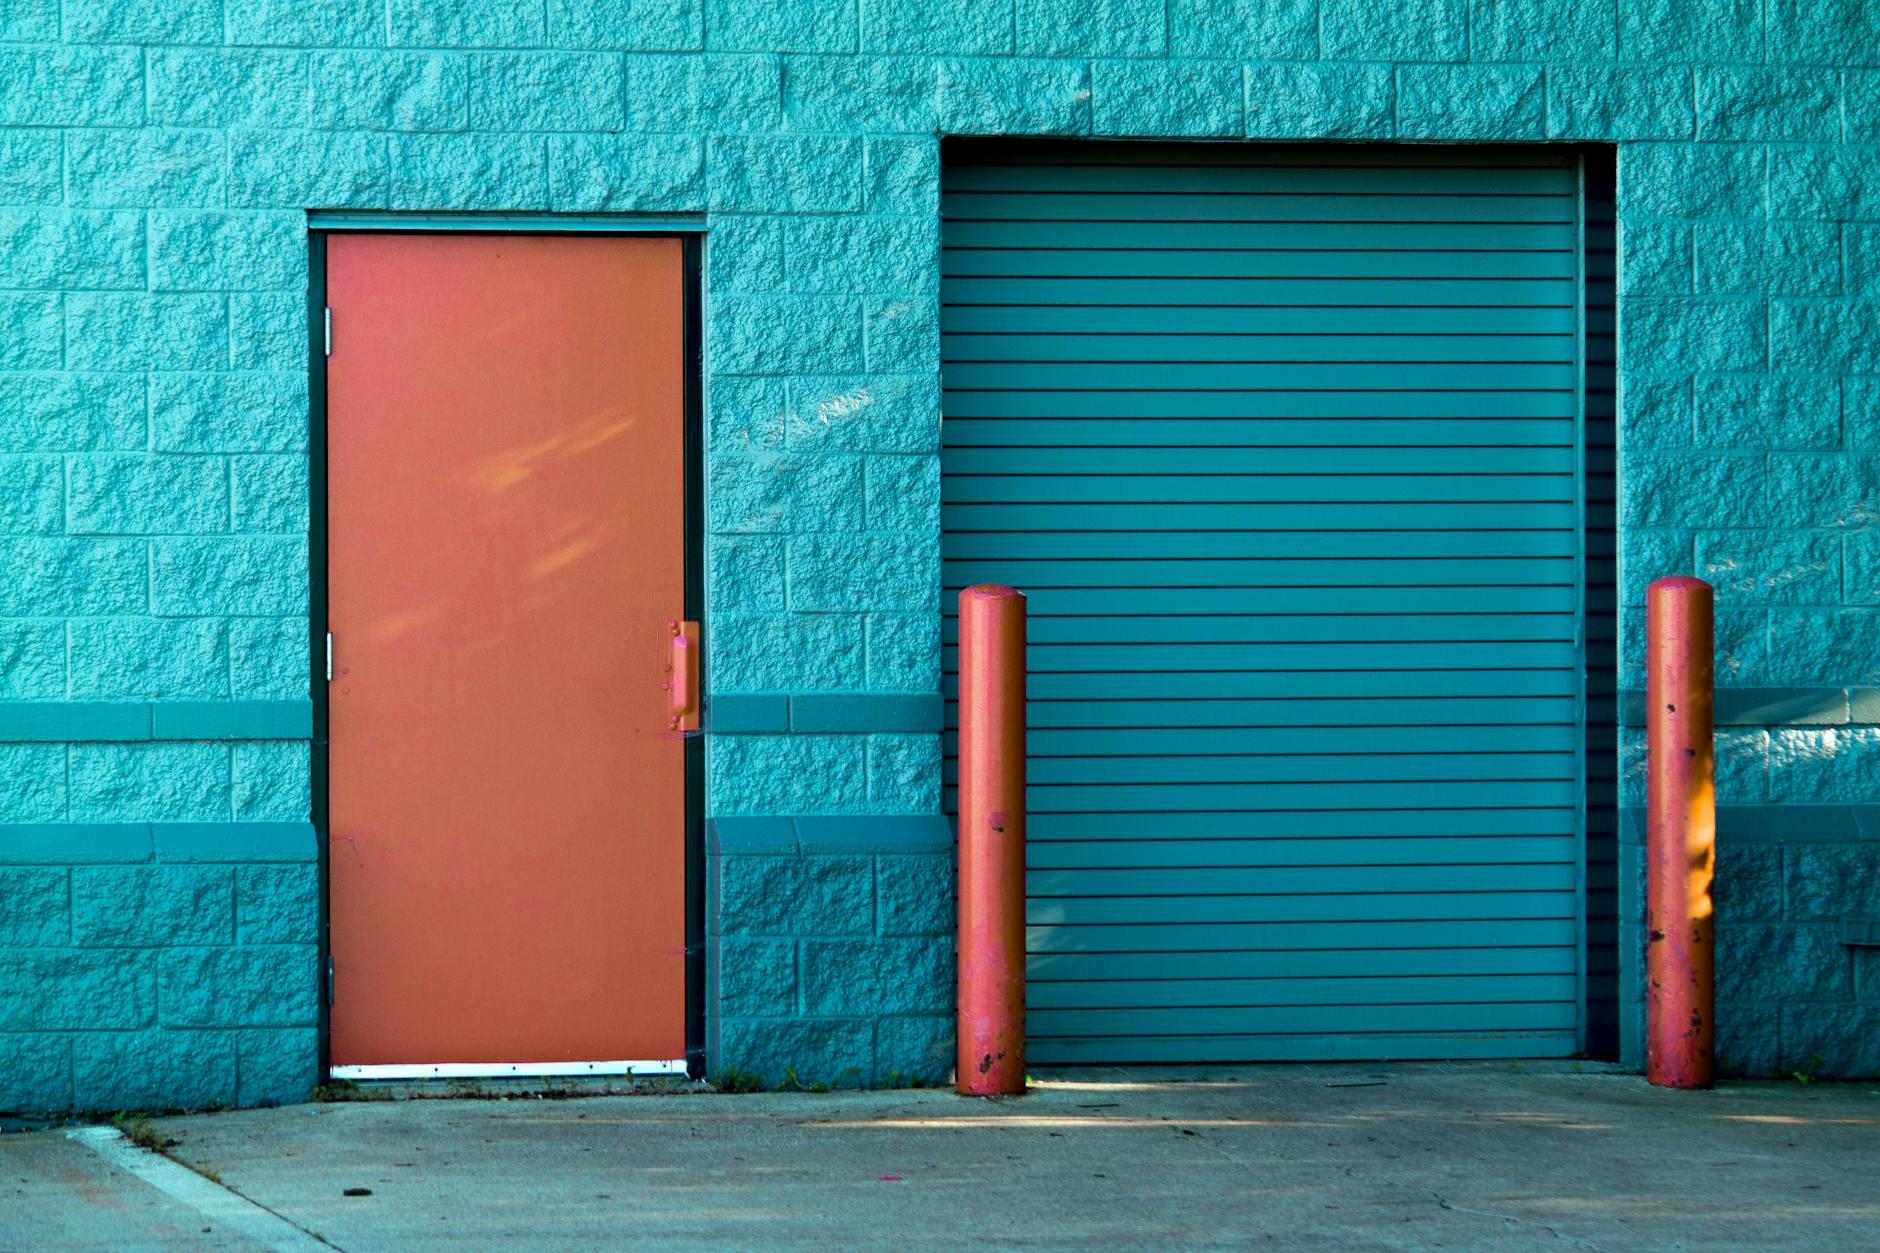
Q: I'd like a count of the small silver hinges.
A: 3